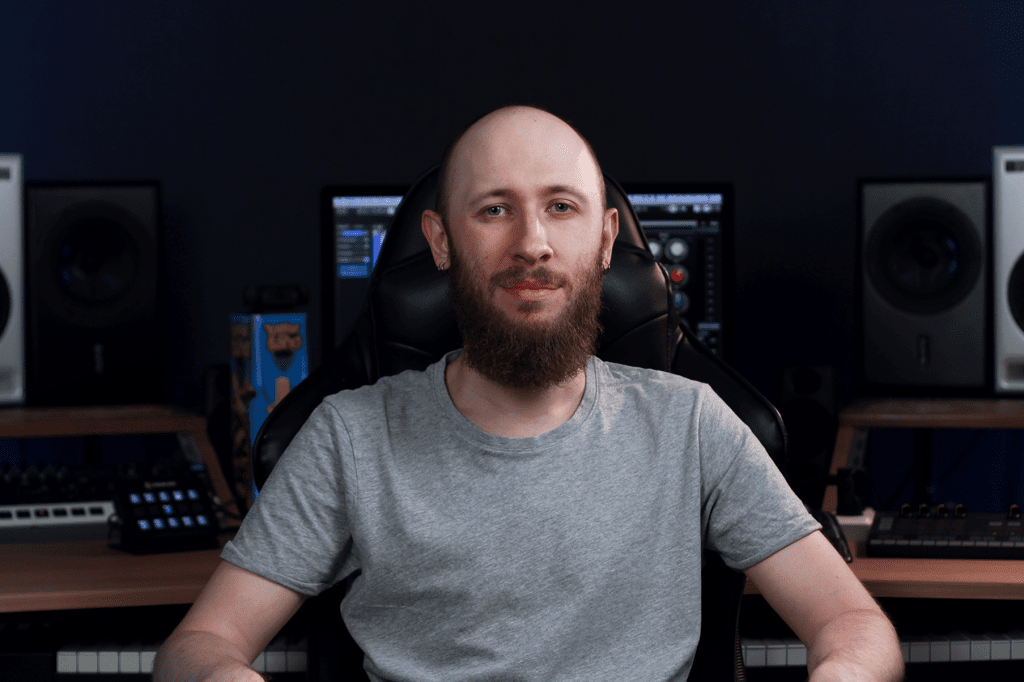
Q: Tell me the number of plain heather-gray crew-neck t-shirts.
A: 1